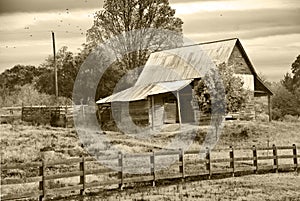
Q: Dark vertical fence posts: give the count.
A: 10